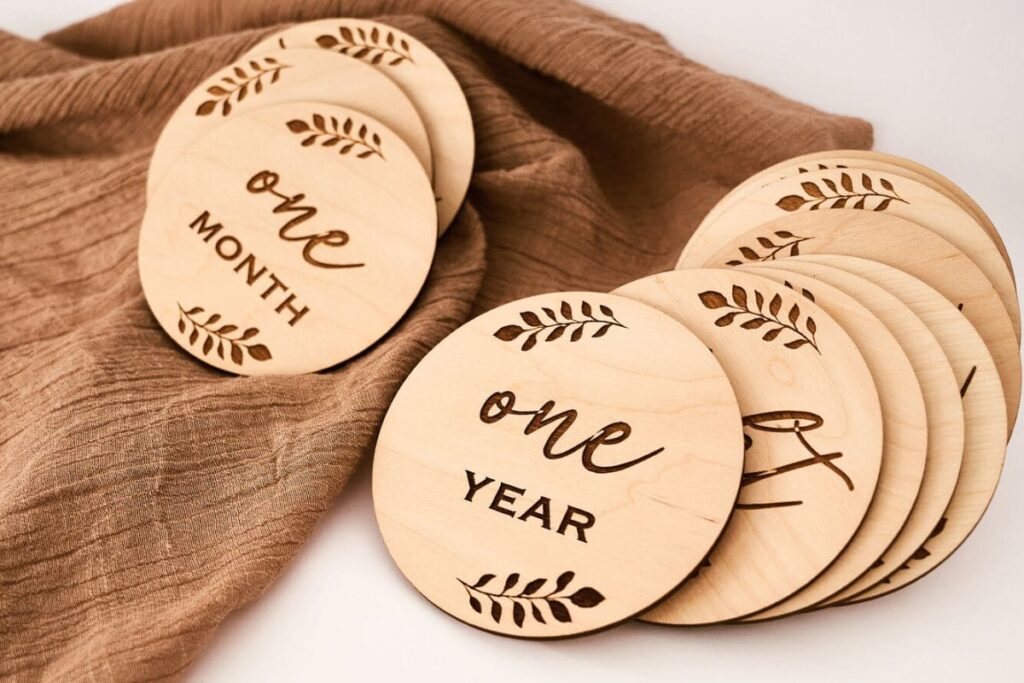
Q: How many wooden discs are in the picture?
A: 12